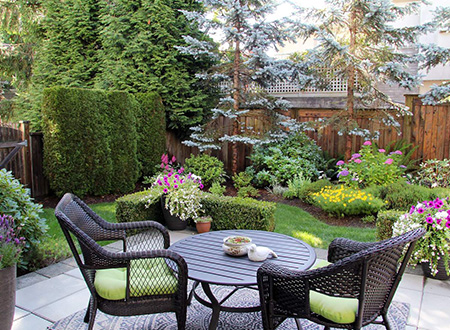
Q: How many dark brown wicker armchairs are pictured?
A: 2